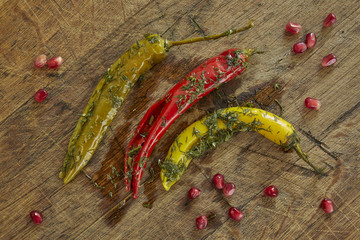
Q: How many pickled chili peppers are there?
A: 3